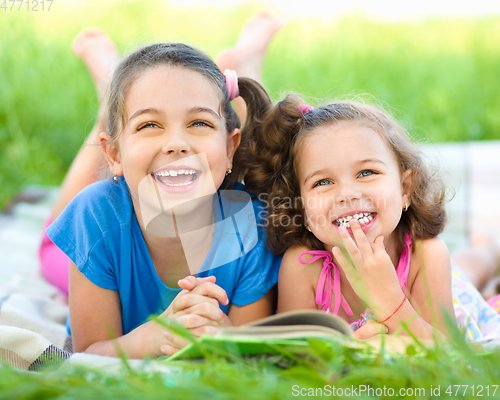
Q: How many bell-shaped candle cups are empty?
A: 0